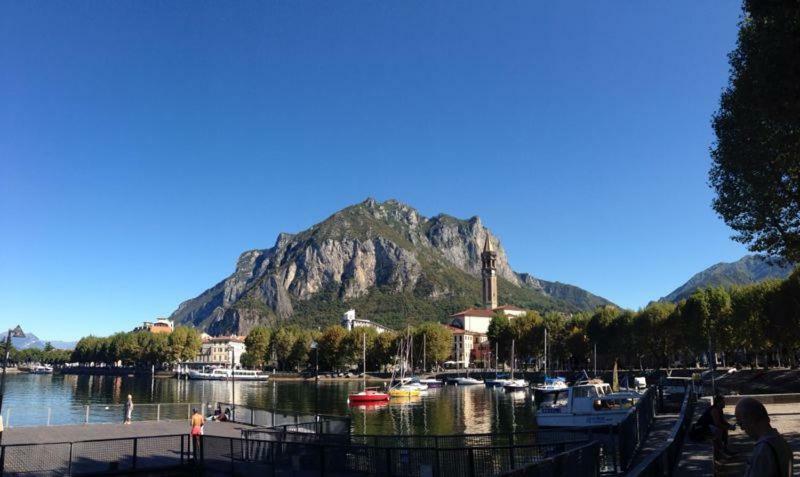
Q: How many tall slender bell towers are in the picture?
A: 1